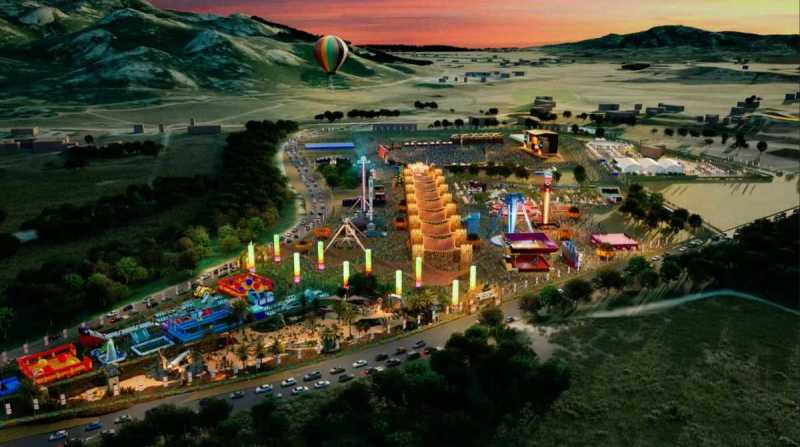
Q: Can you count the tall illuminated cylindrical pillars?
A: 10